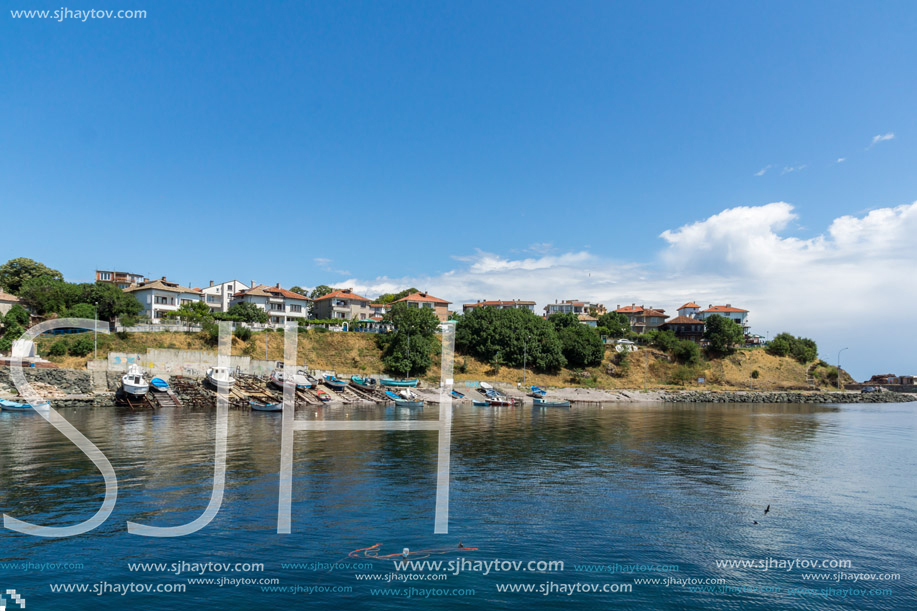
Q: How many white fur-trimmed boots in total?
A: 0